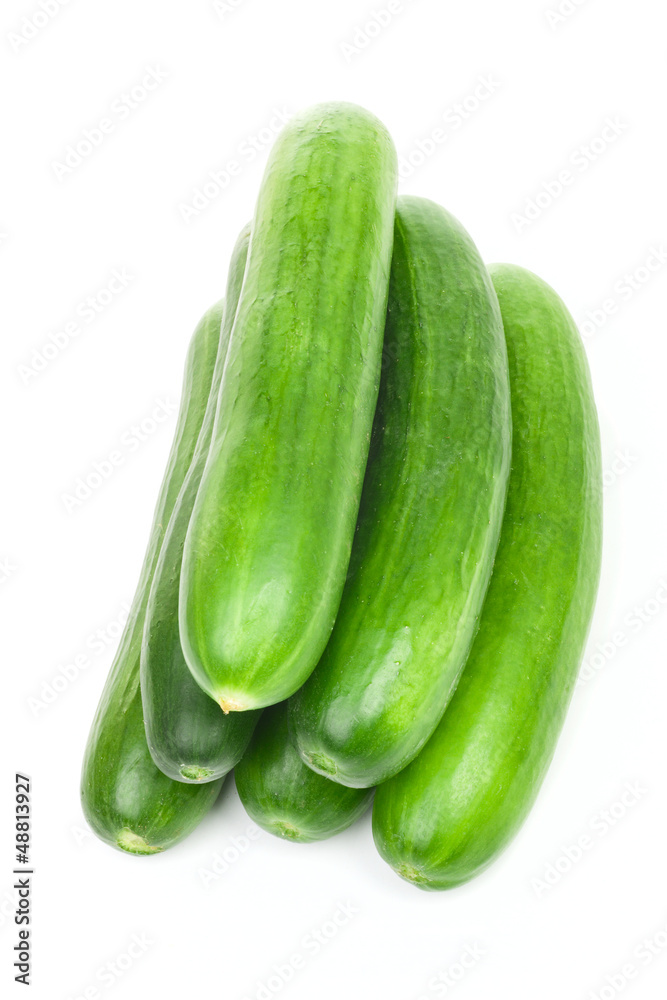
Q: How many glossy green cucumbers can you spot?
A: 6